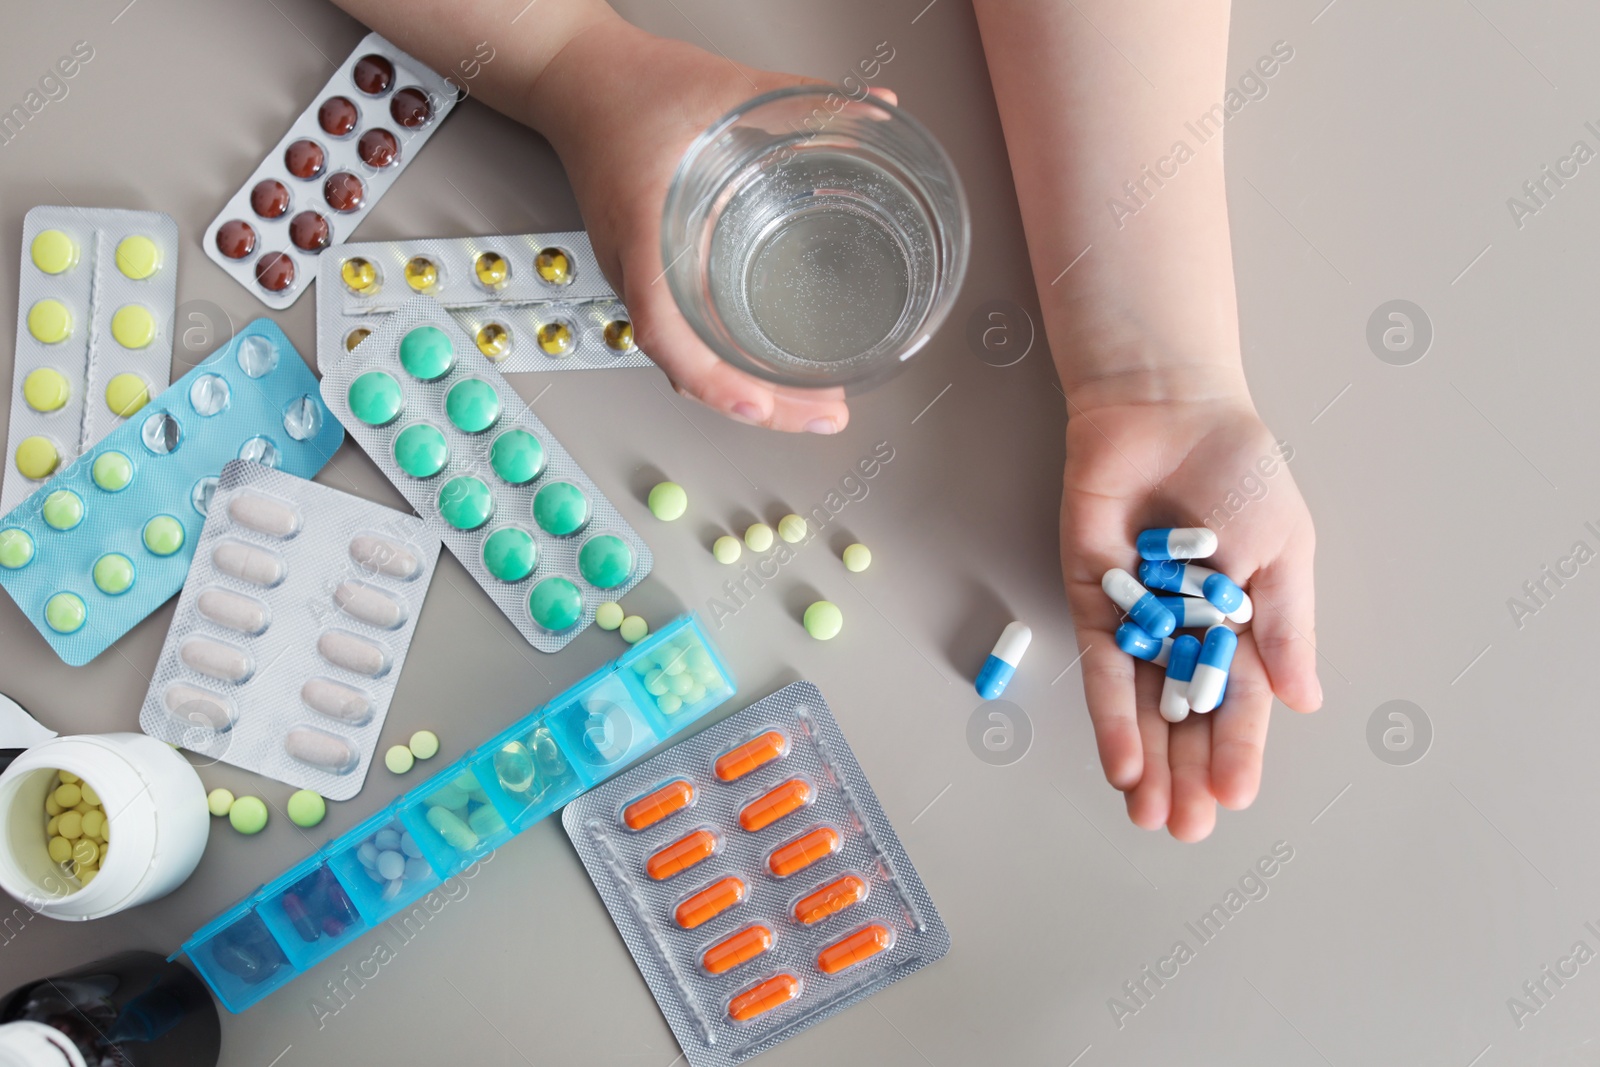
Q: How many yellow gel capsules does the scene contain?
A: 8